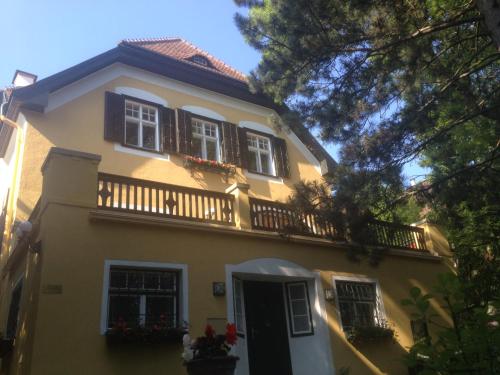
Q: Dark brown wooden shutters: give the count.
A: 6